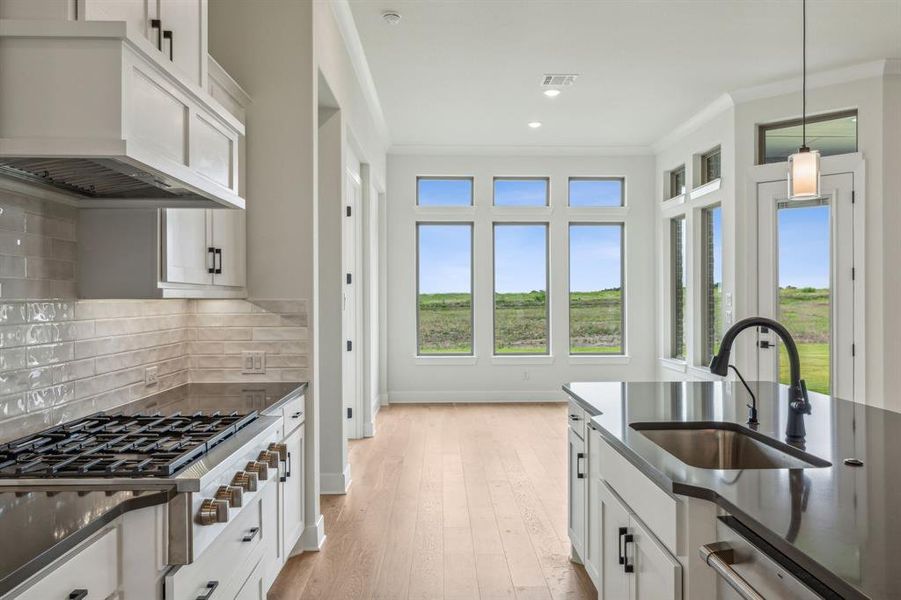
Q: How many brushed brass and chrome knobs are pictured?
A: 6